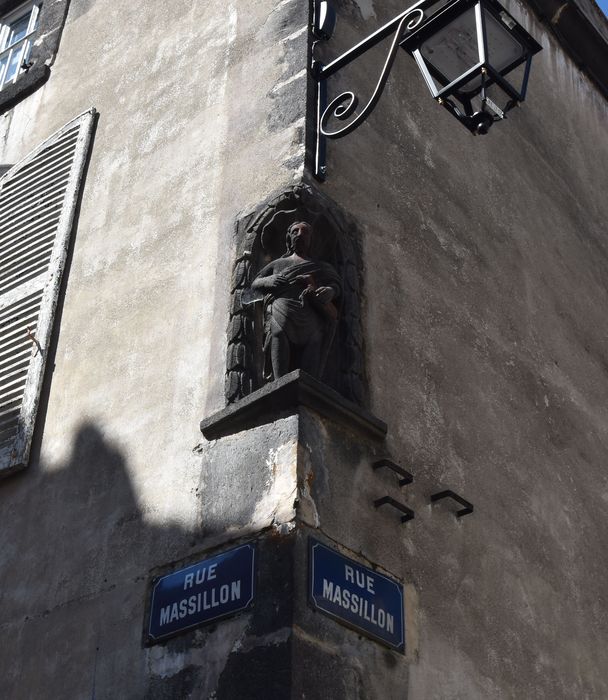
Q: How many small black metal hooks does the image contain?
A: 3